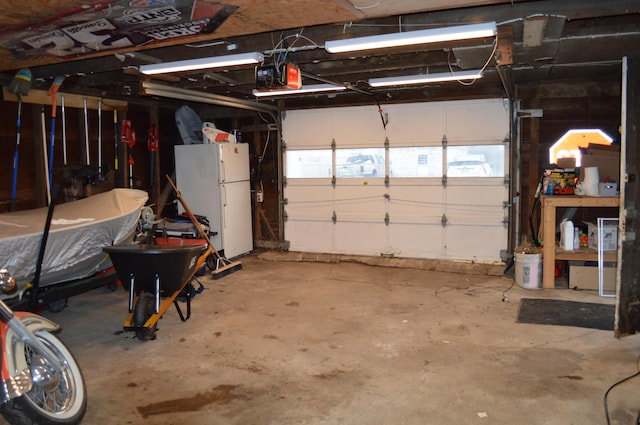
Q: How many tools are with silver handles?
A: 3